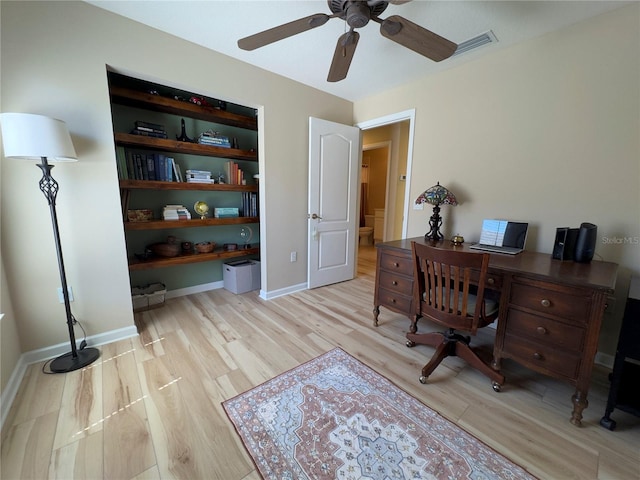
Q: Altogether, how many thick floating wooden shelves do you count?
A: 5